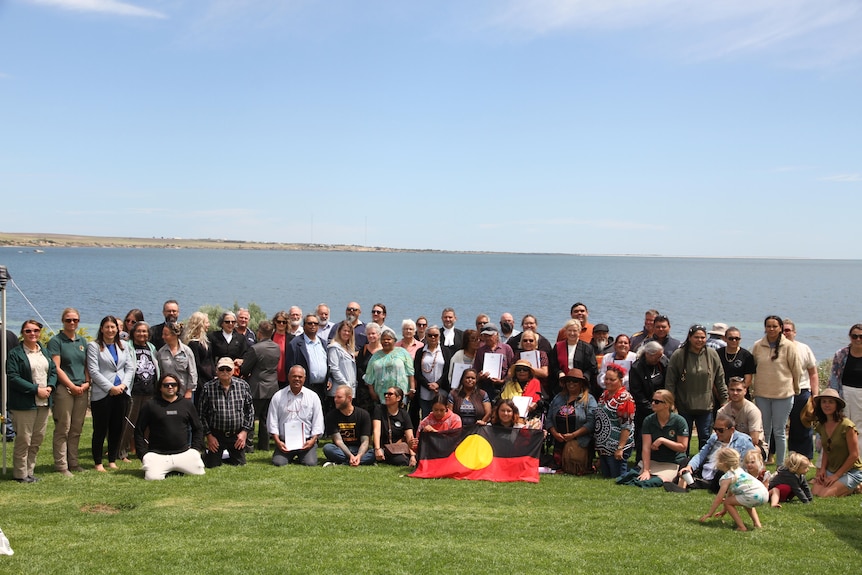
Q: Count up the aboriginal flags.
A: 1